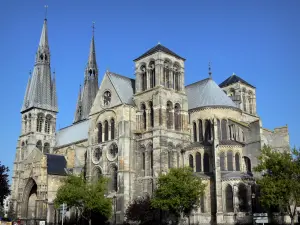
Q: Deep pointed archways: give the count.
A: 1